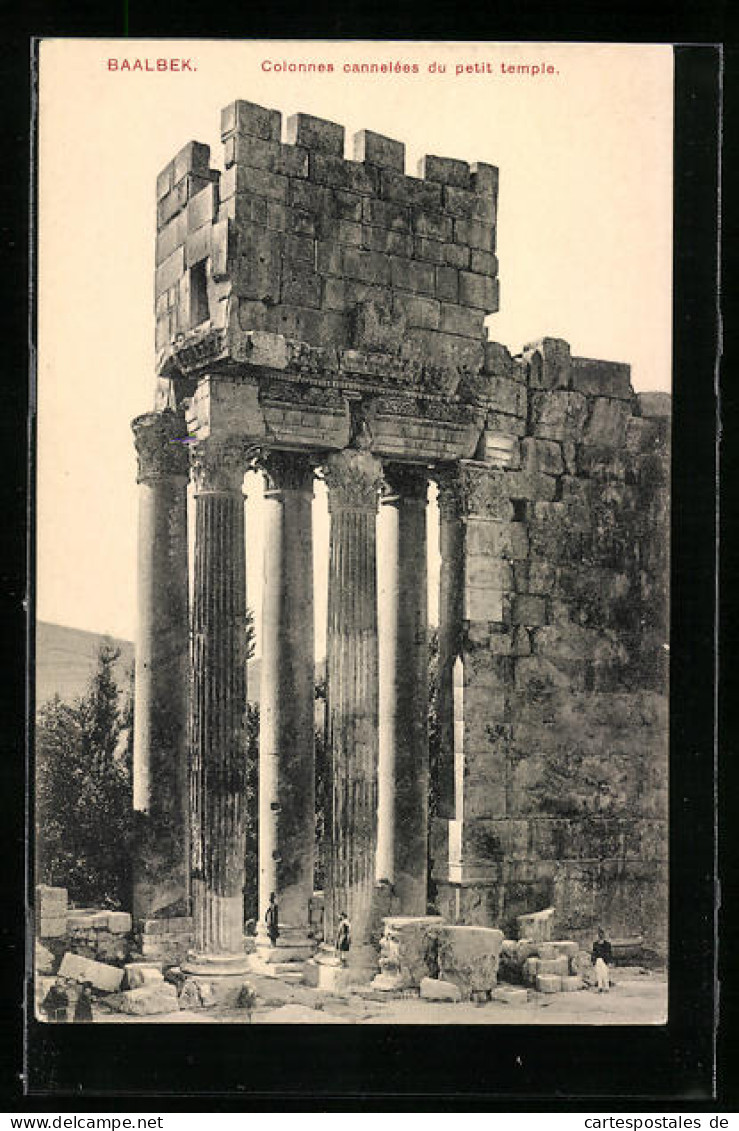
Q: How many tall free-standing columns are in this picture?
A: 5